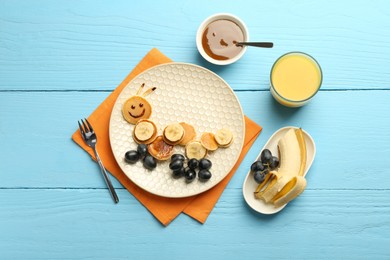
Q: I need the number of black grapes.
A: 15